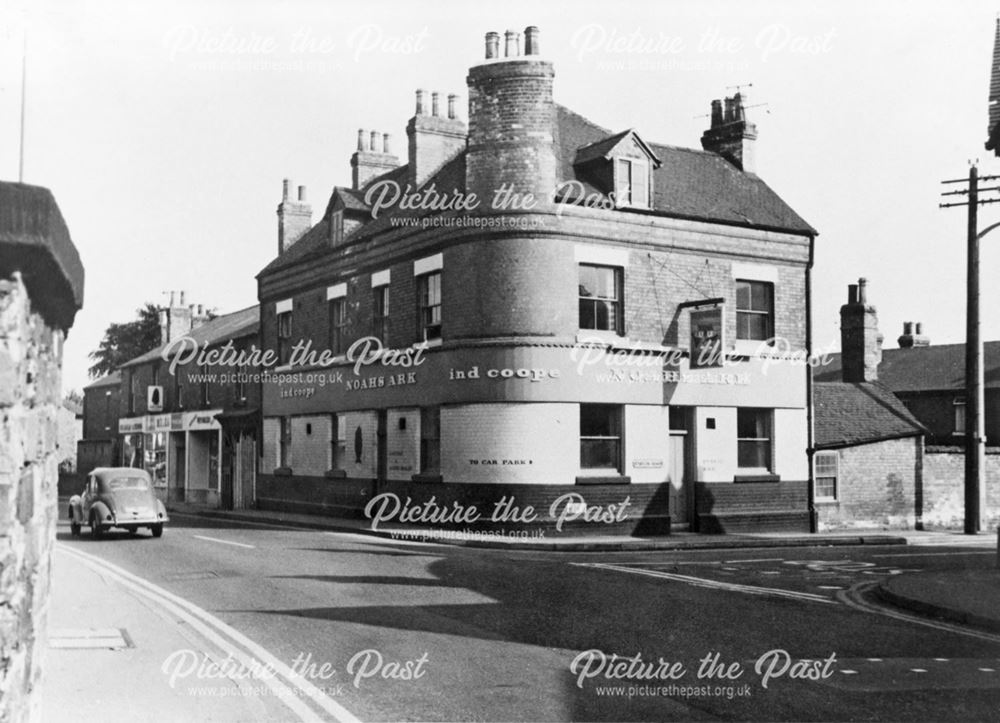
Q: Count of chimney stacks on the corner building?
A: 5